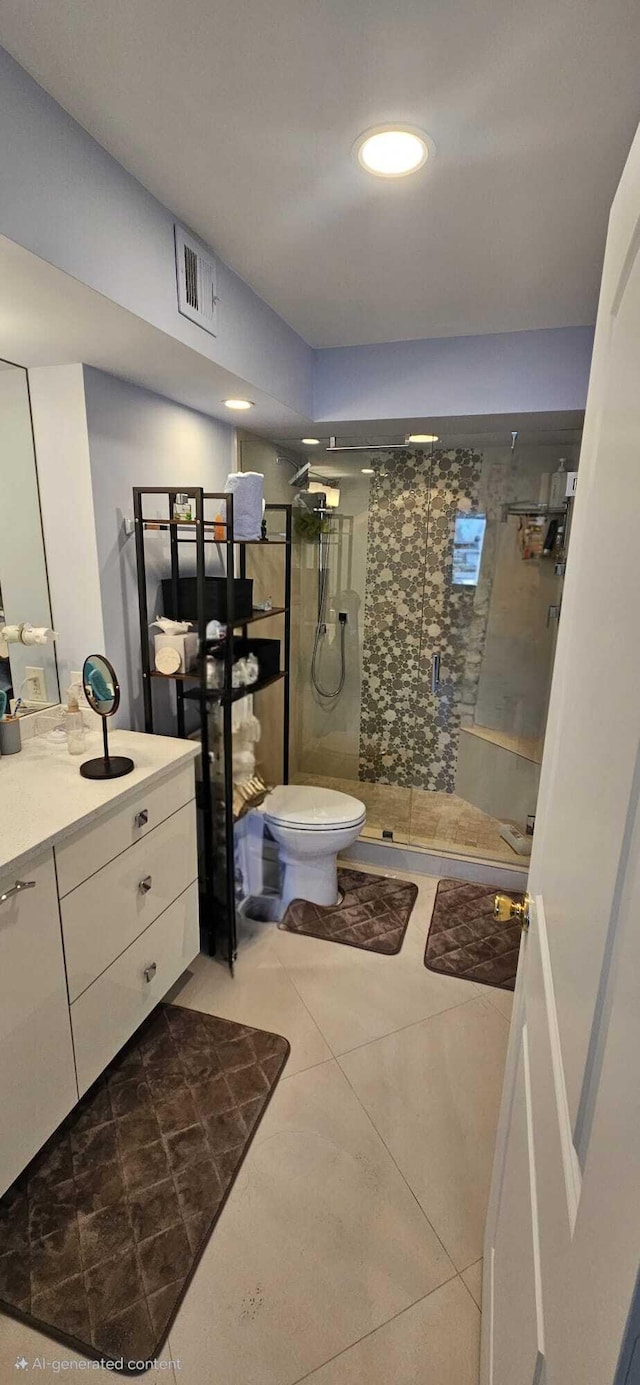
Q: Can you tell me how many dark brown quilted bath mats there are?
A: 3